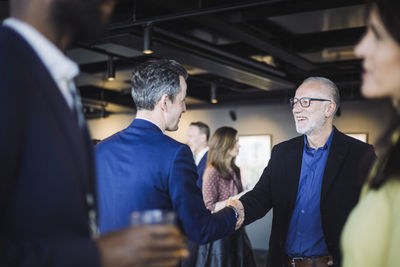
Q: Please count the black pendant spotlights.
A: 3